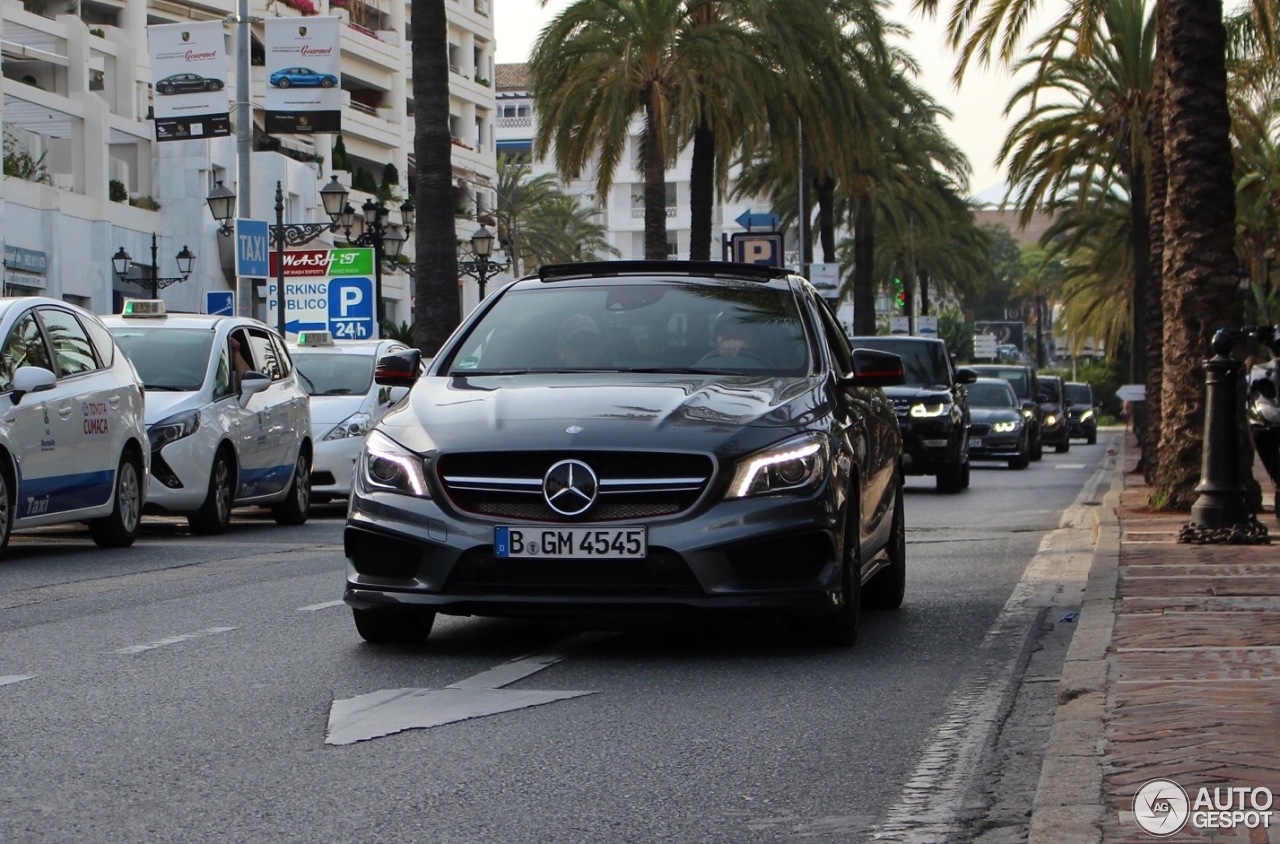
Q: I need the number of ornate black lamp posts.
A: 4